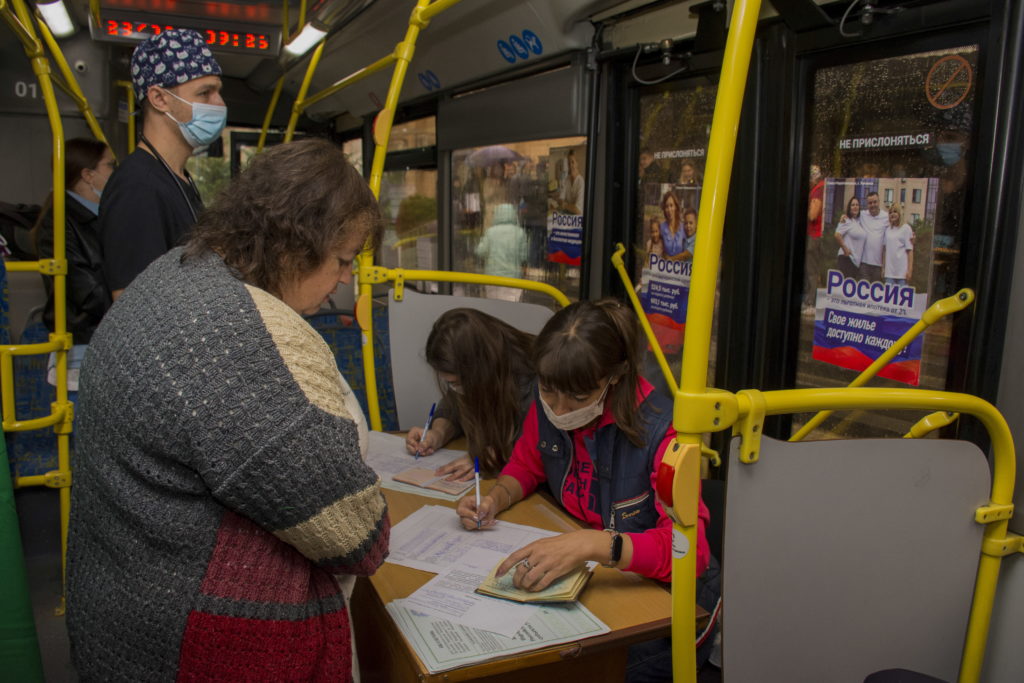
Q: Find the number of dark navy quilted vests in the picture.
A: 1